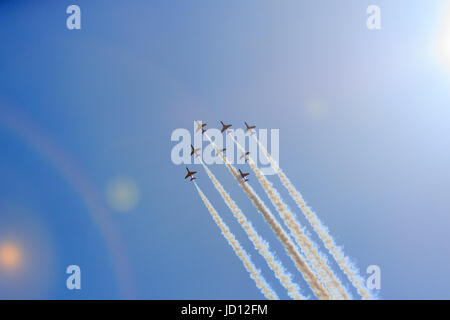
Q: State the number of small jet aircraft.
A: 8